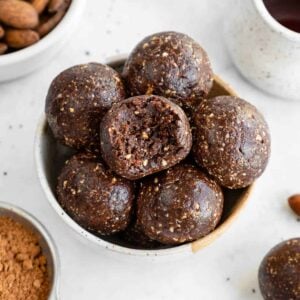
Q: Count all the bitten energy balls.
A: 1